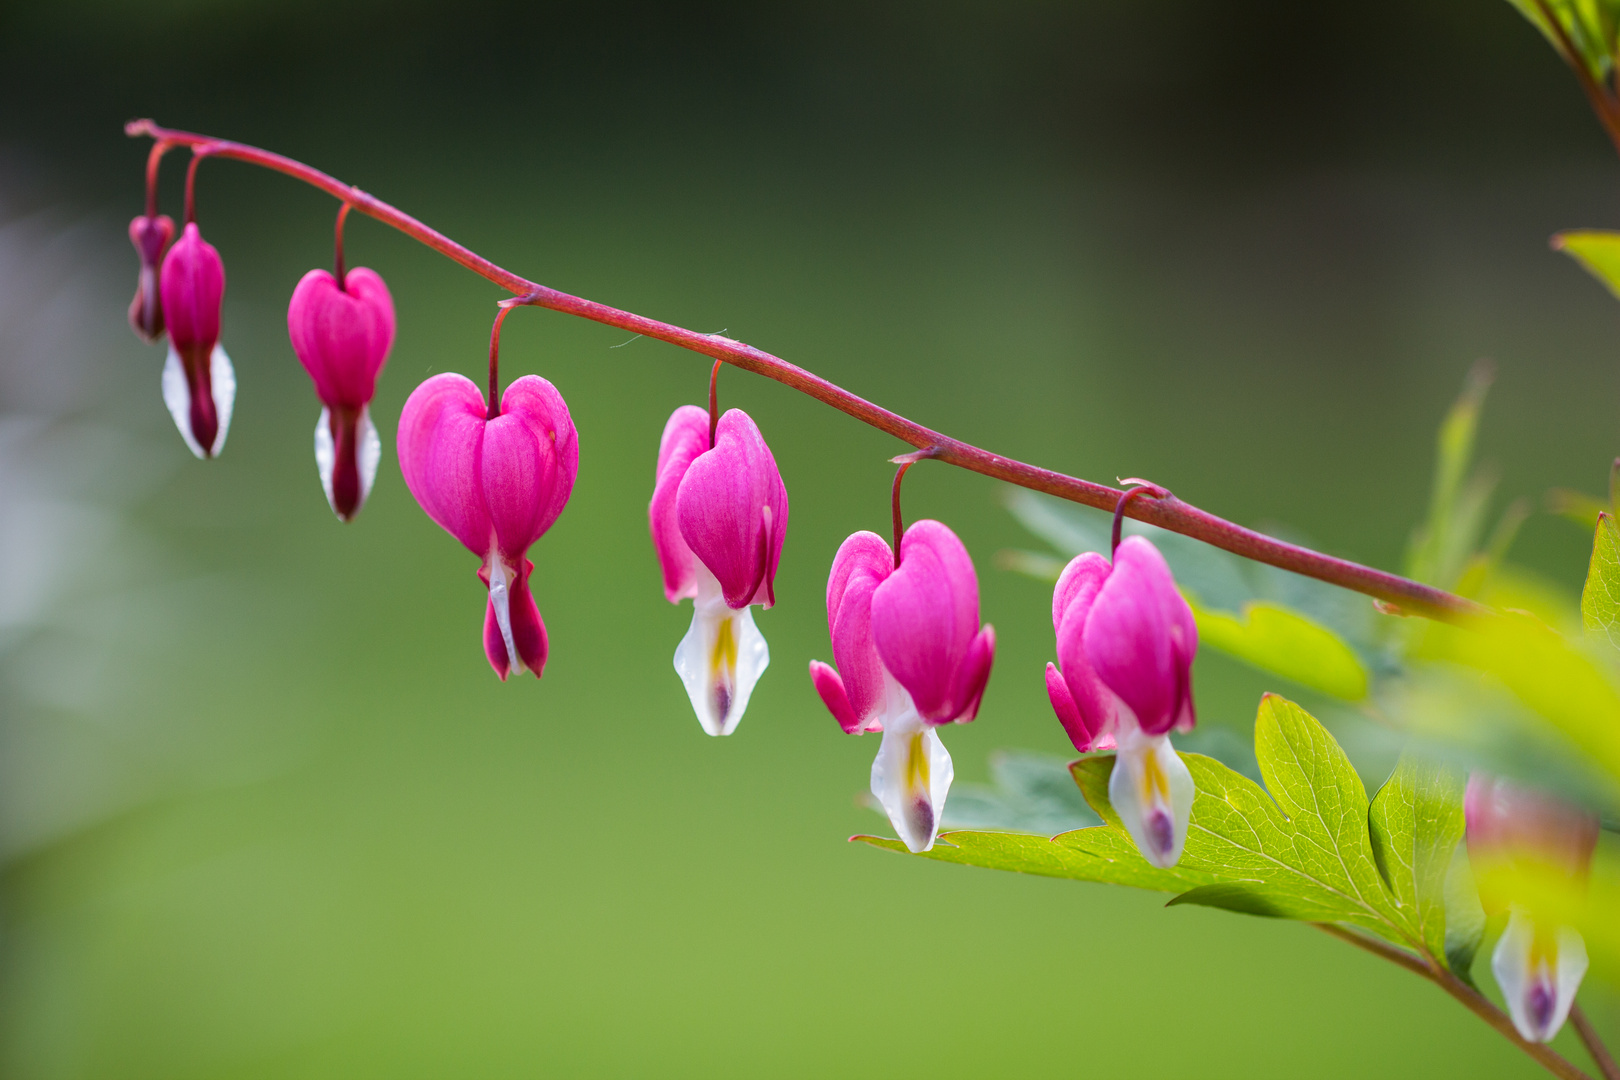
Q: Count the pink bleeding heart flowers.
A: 8